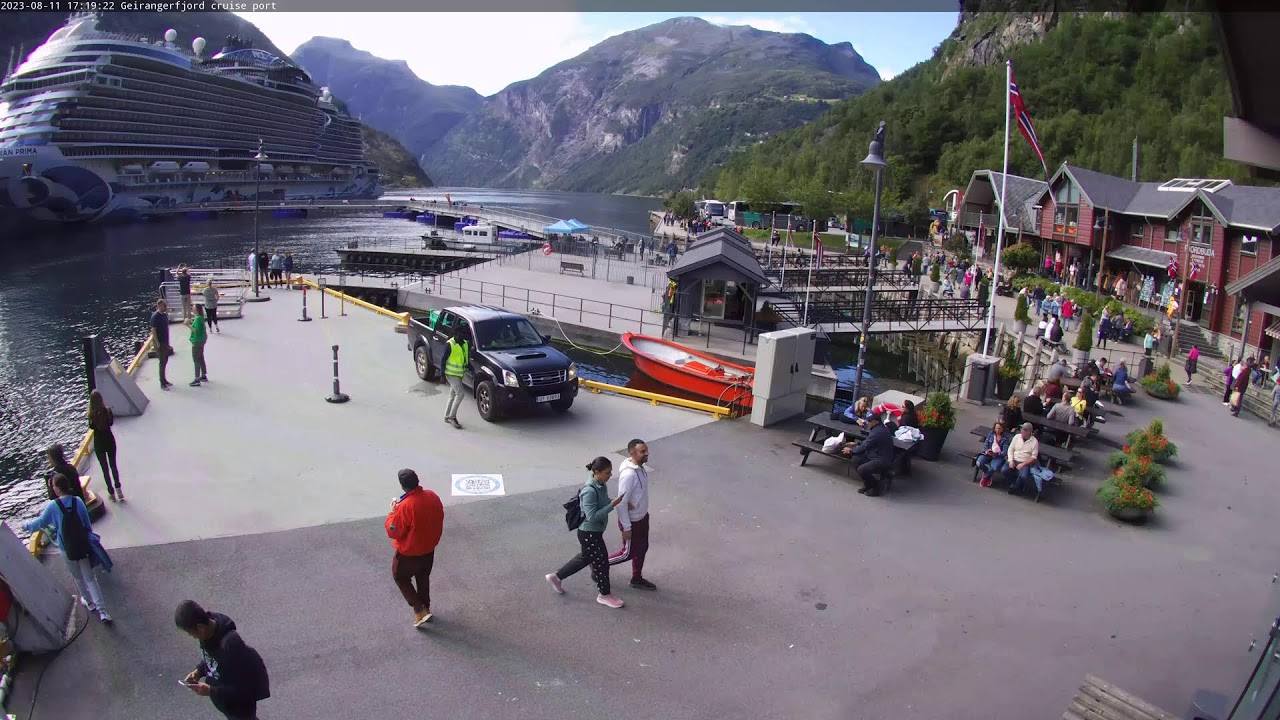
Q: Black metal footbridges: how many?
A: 3